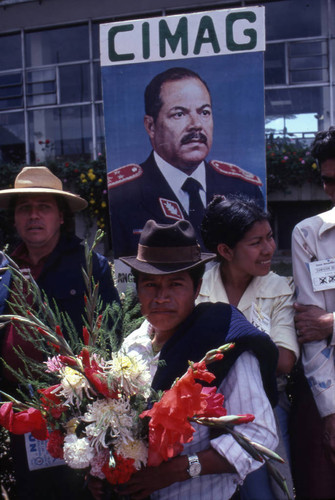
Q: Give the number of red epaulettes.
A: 2